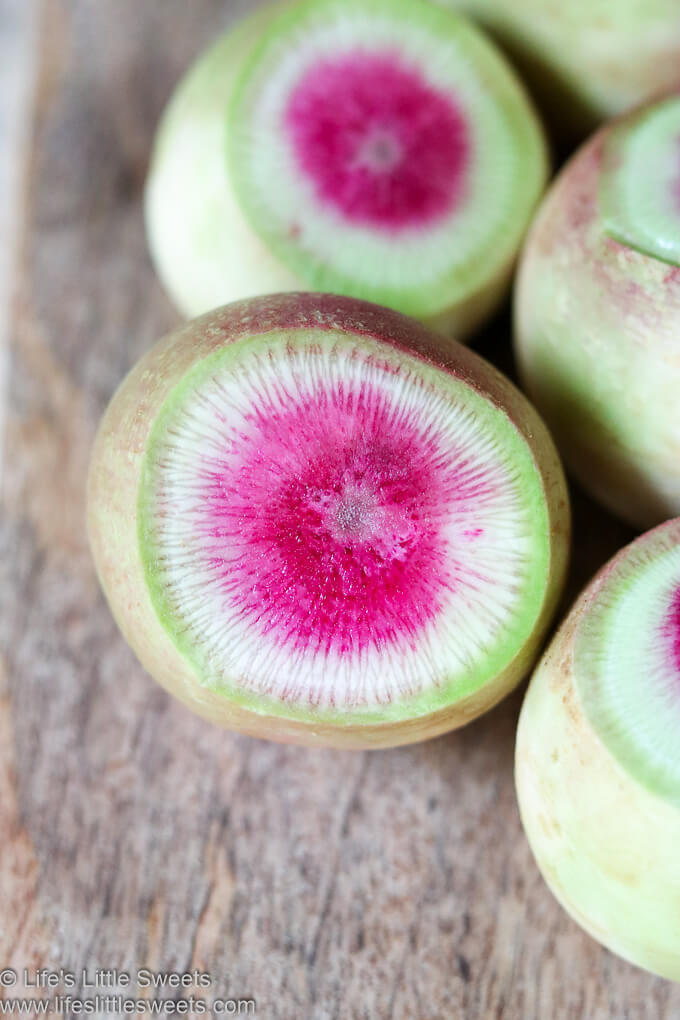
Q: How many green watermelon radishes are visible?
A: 5